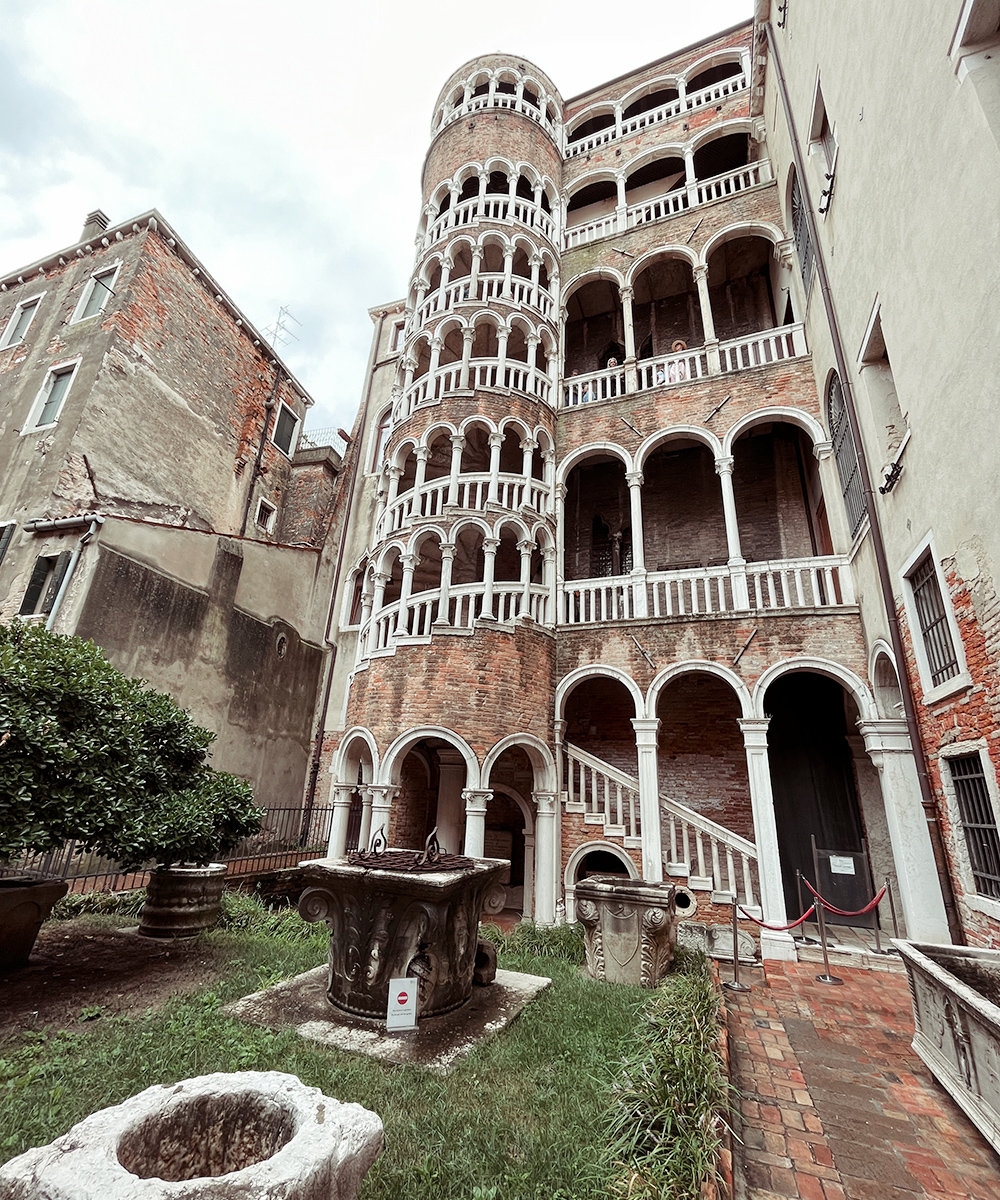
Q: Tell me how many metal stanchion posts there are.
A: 4